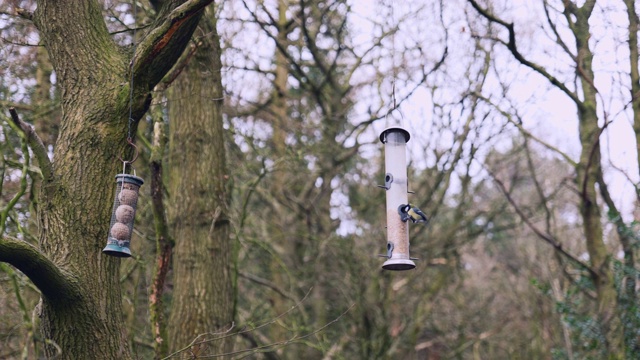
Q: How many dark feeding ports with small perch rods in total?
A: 3